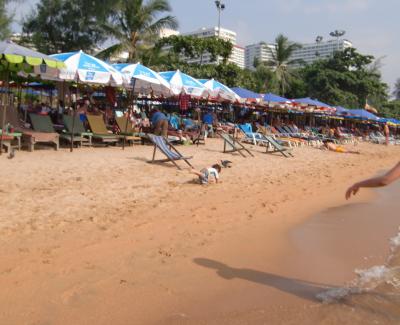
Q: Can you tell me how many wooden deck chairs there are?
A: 3